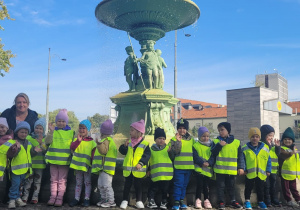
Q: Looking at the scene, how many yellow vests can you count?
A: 14